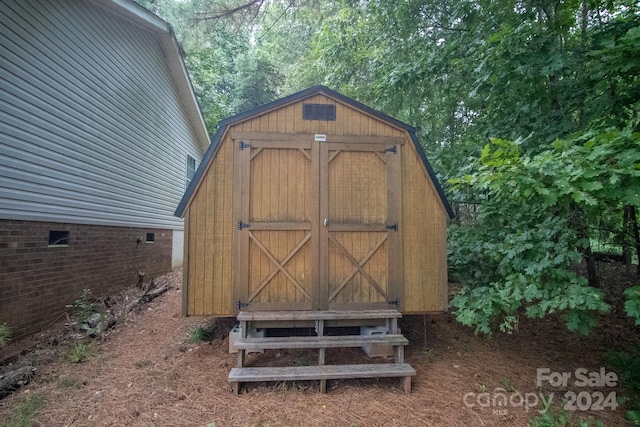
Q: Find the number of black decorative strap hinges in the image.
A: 6